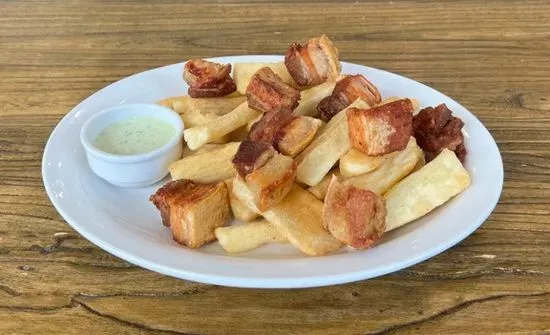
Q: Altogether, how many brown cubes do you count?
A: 10